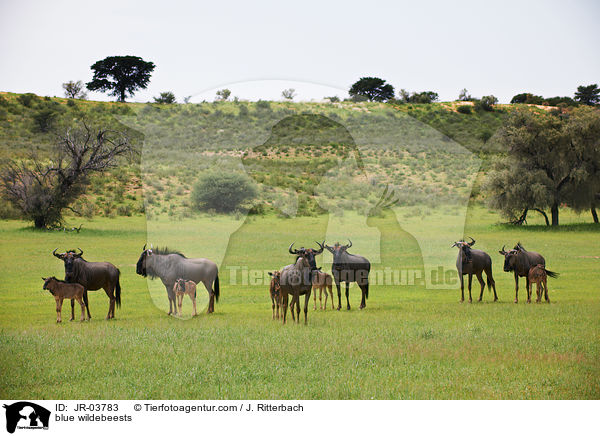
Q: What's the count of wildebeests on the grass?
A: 11